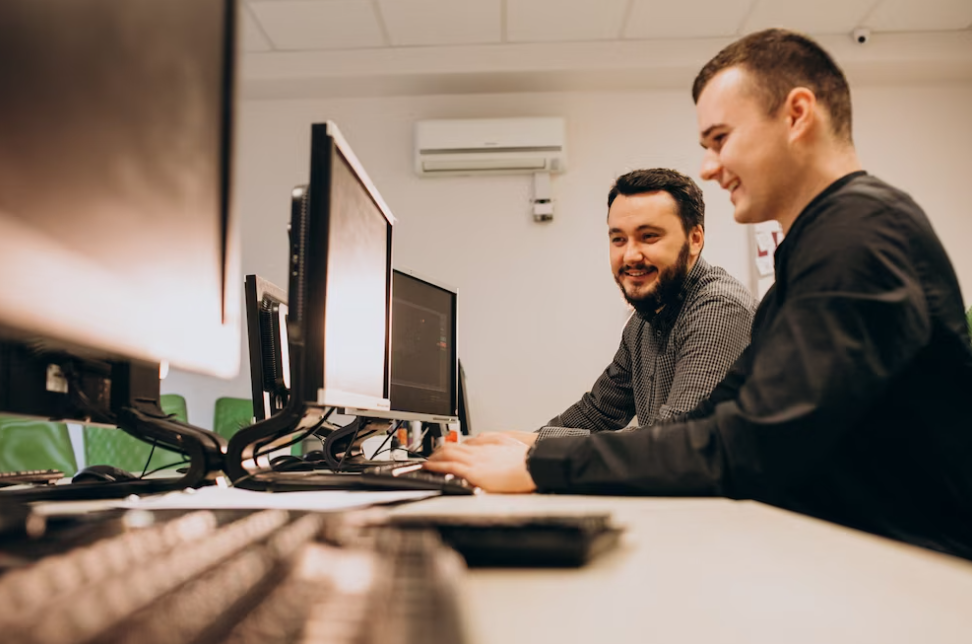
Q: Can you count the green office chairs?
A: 3